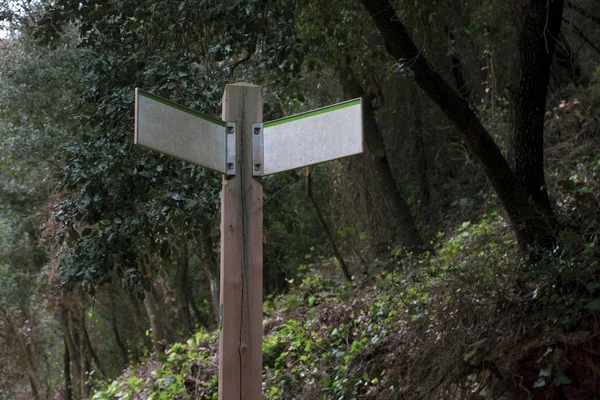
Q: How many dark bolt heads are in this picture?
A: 4